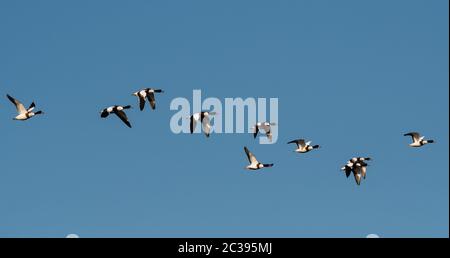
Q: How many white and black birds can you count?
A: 10